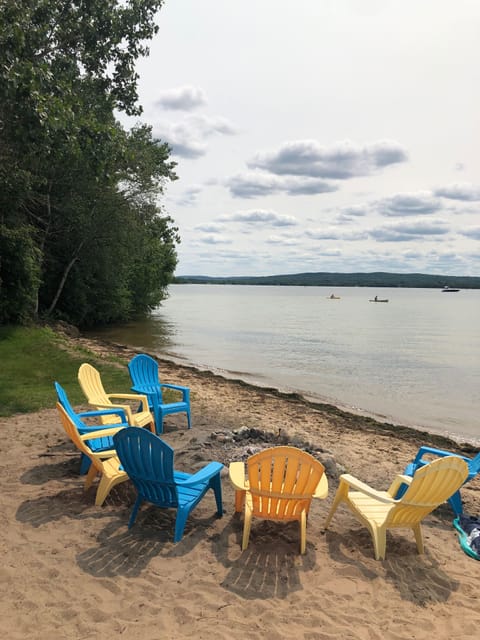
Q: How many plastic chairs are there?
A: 8